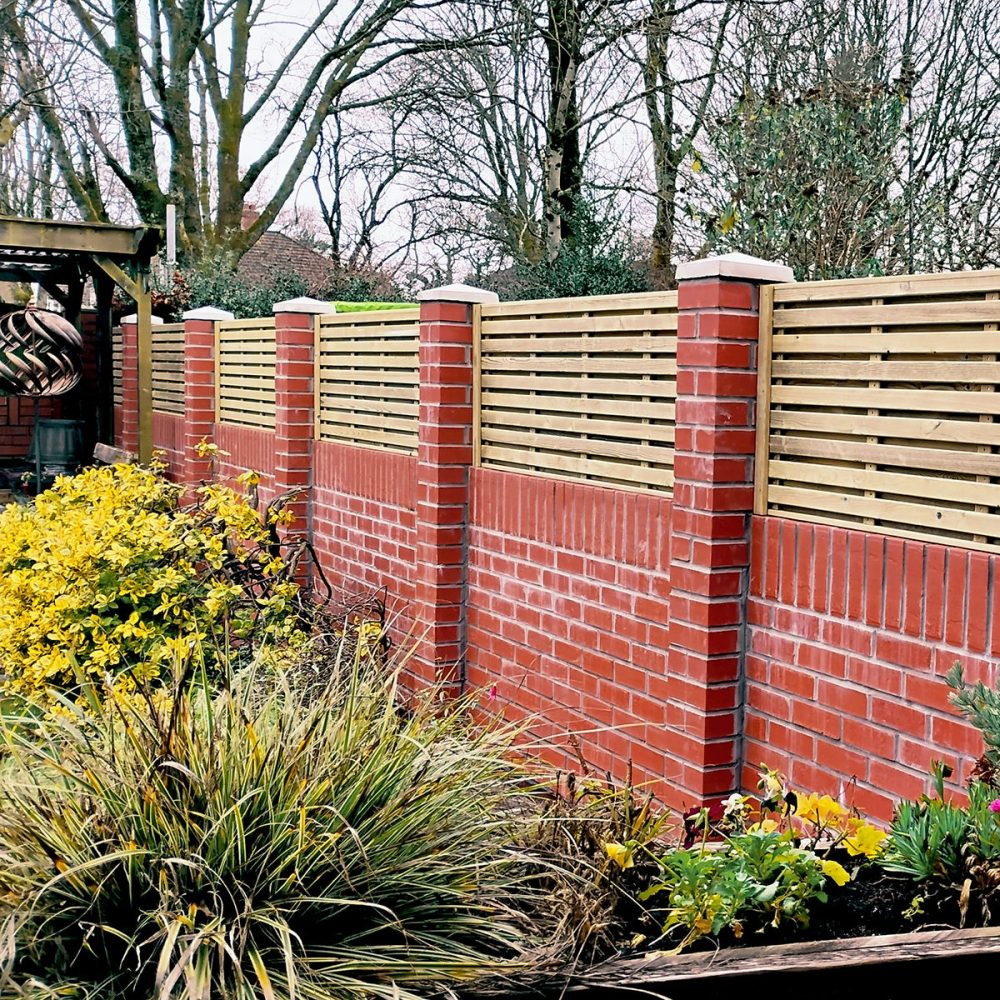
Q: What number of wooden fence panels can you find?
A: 6